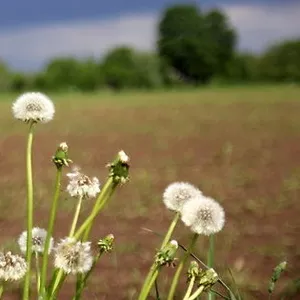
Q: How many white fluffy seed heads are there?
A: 7